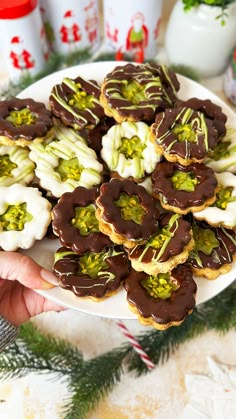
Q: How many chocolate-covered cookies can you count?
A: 13